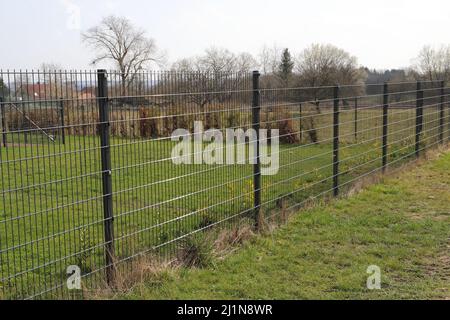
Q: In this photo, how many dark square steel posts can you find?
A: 6